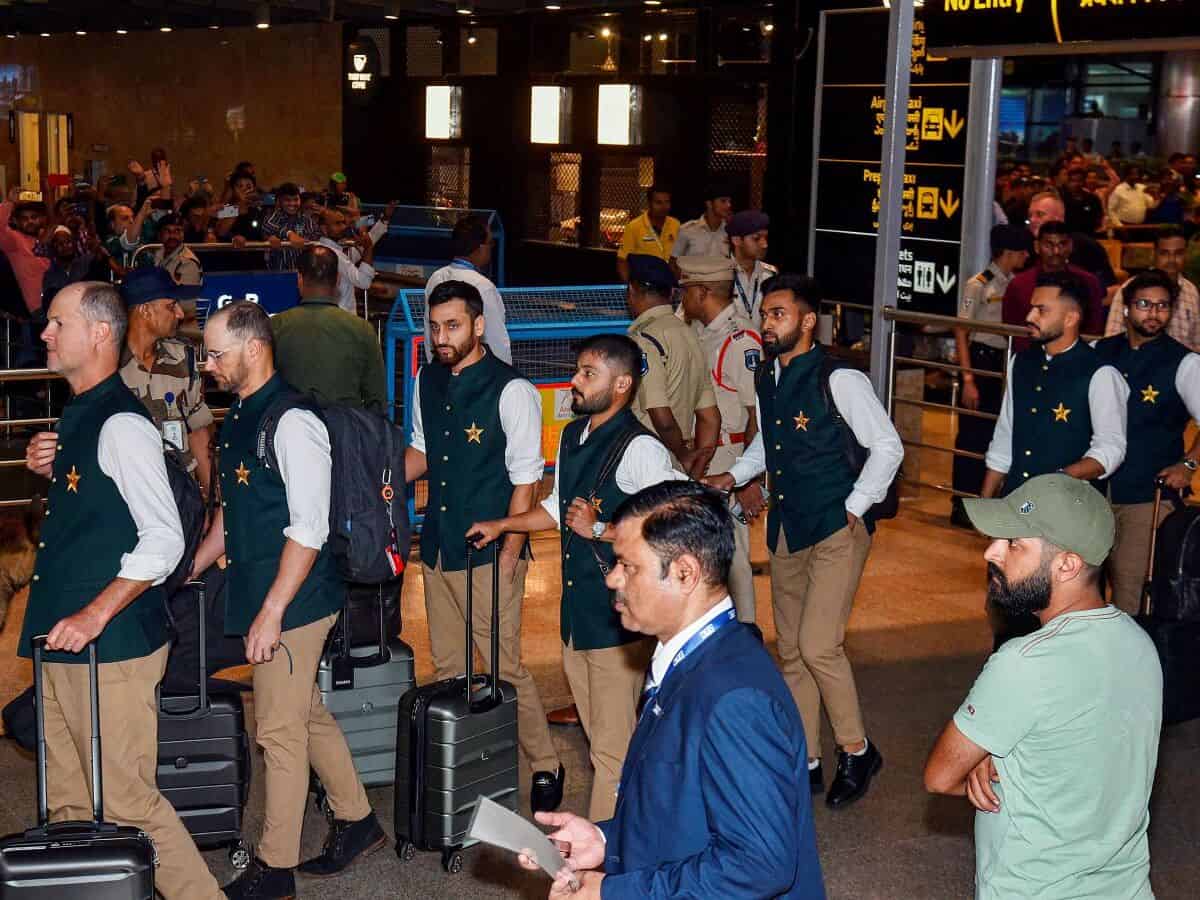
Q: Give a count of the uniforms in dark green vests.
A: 7